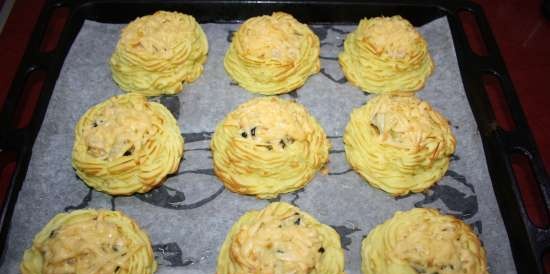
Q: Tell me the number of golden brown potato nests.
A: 9